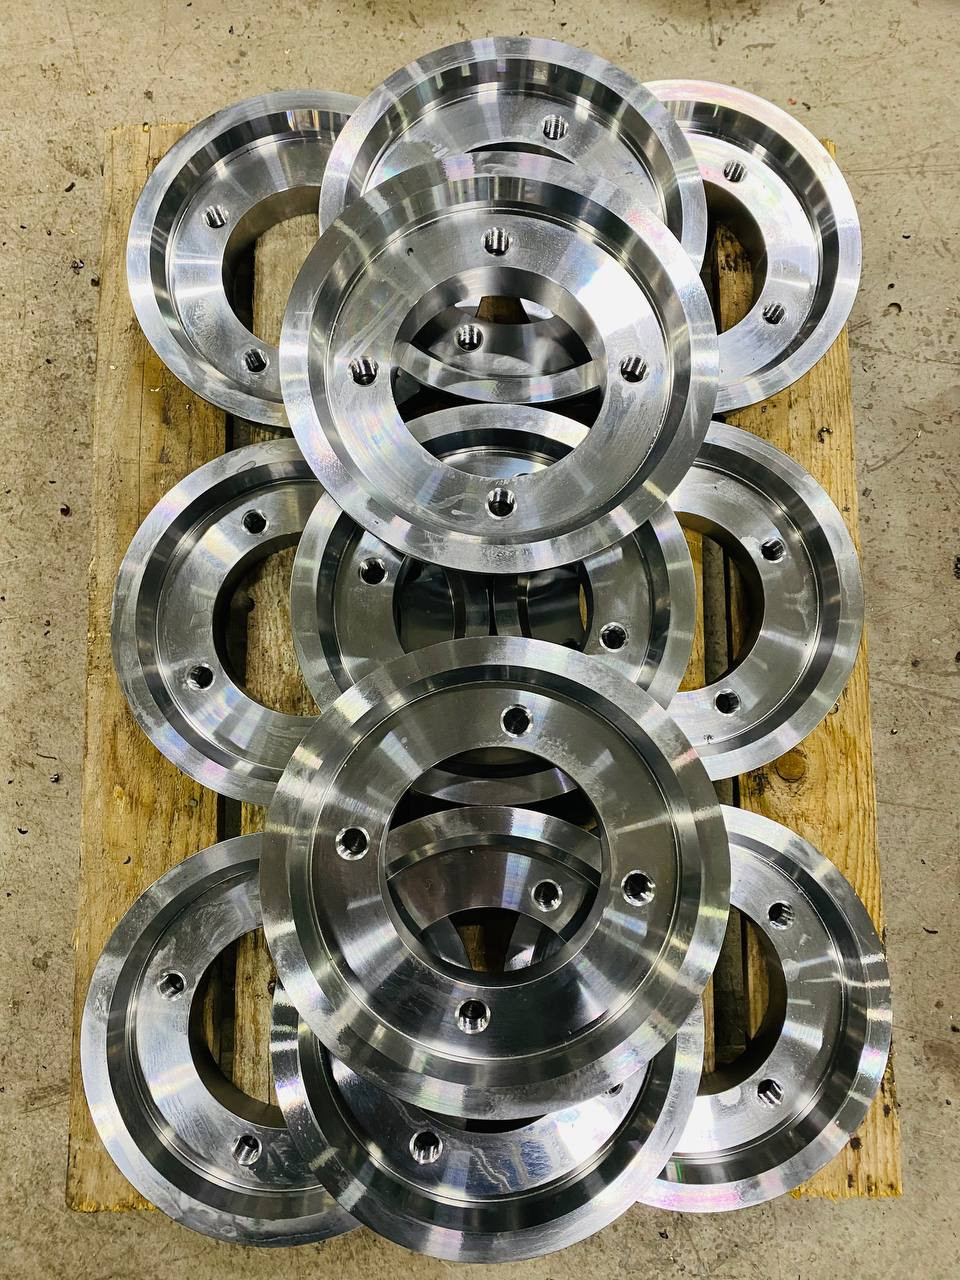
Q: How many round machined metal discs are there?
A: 11